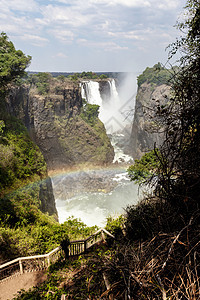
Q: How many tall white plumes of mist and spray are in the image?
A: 1